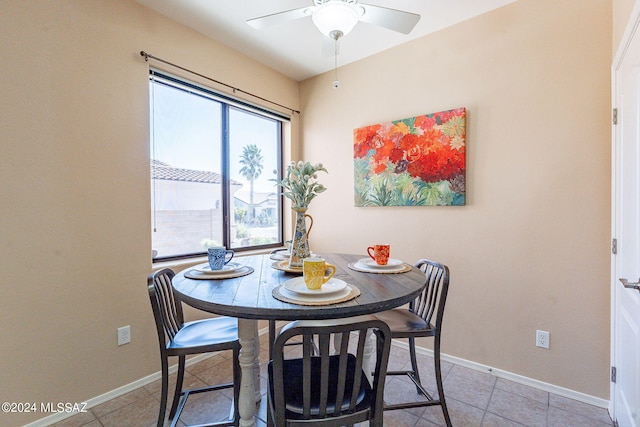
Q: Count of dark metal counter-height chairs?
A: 4